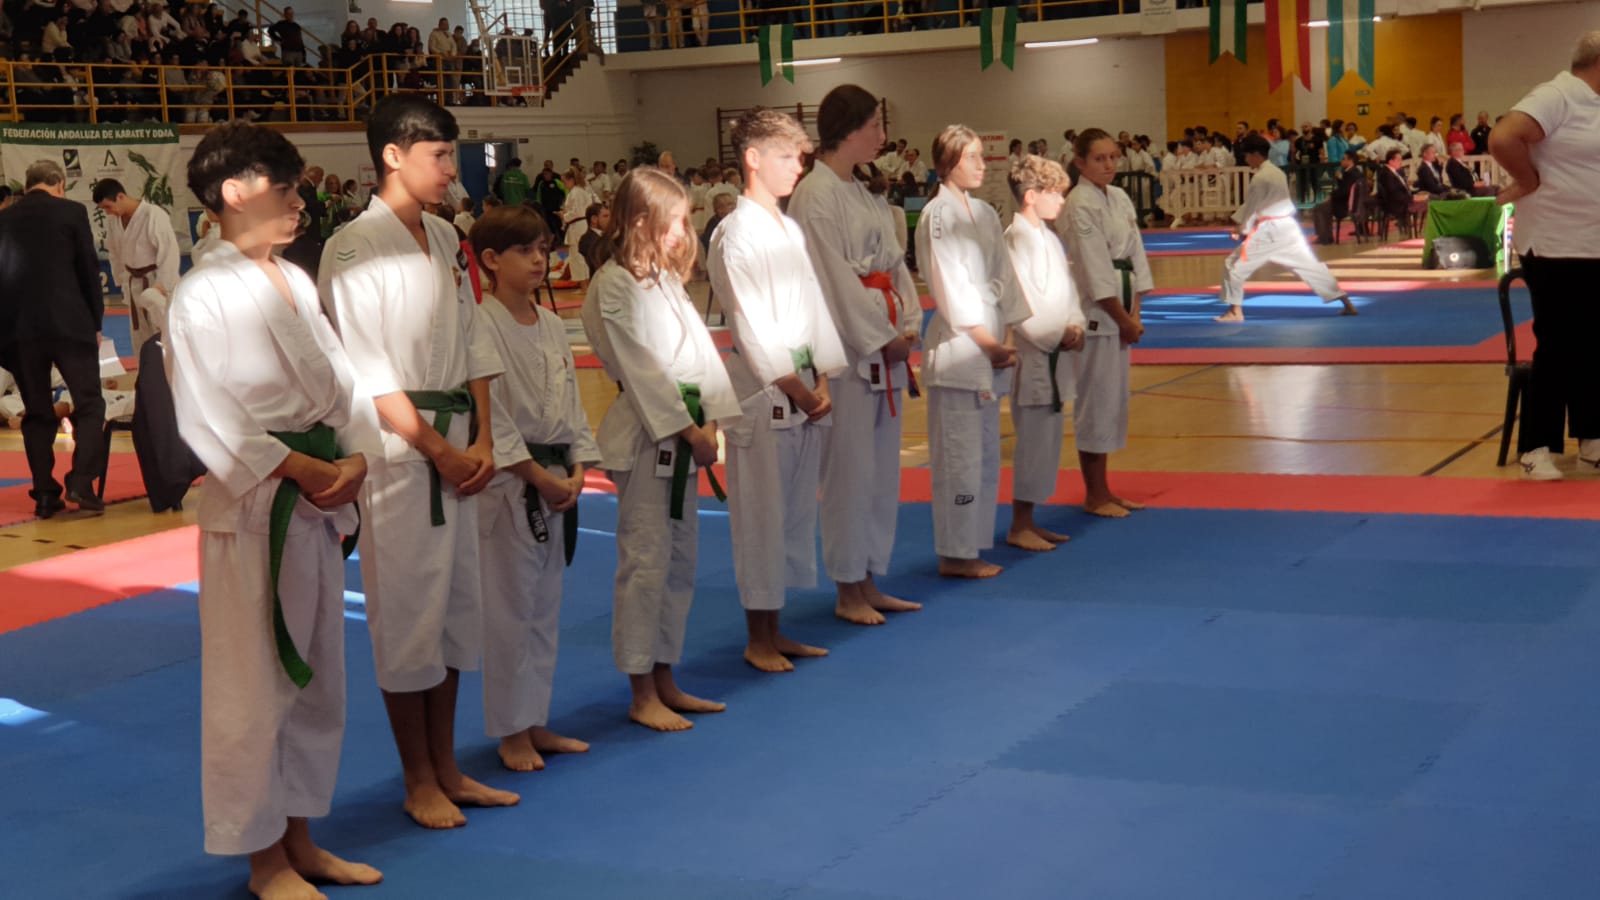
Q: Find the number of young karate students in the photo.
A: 9